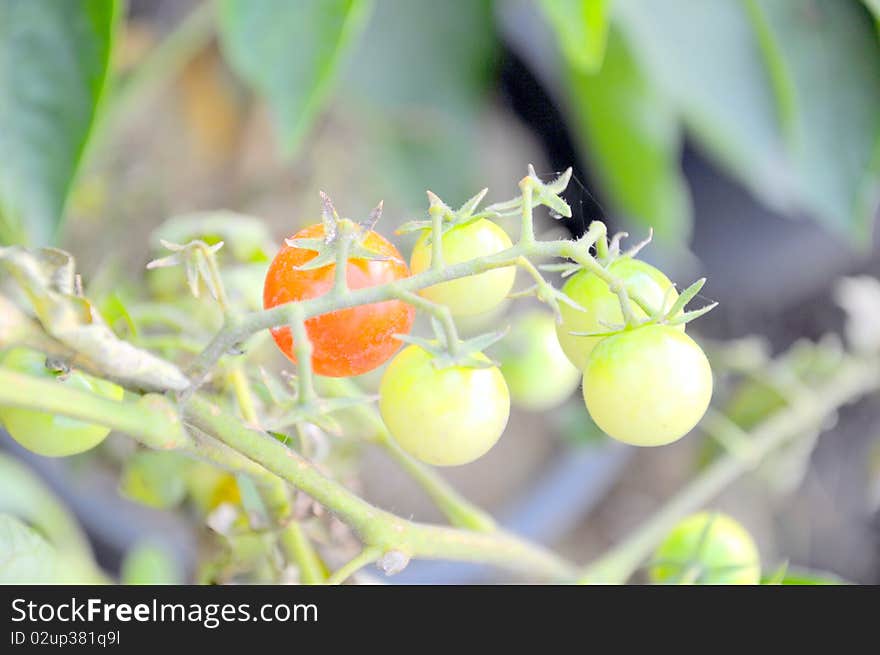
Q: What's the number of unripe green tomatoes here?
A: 7